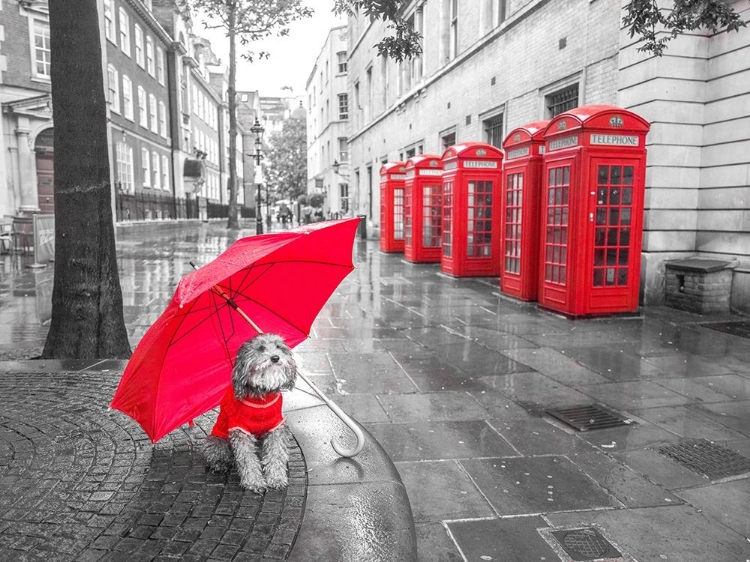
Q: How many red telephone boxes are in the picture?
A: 5